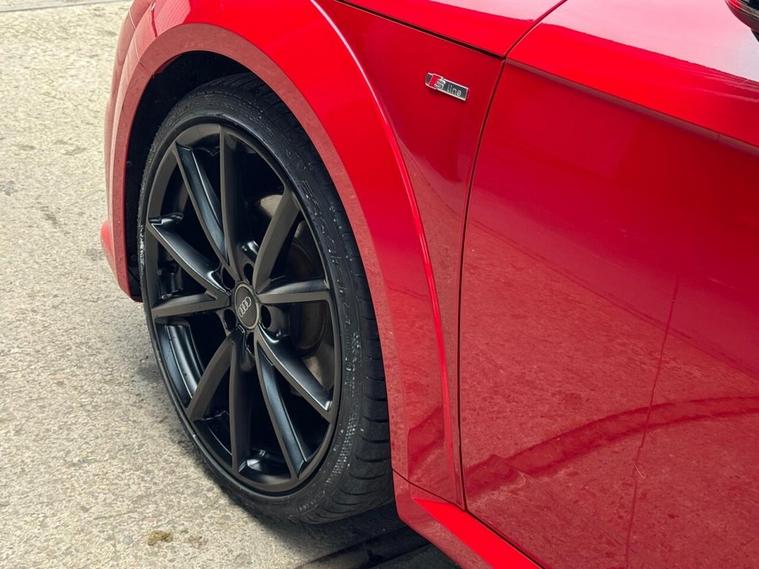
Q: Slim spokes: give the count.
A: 10